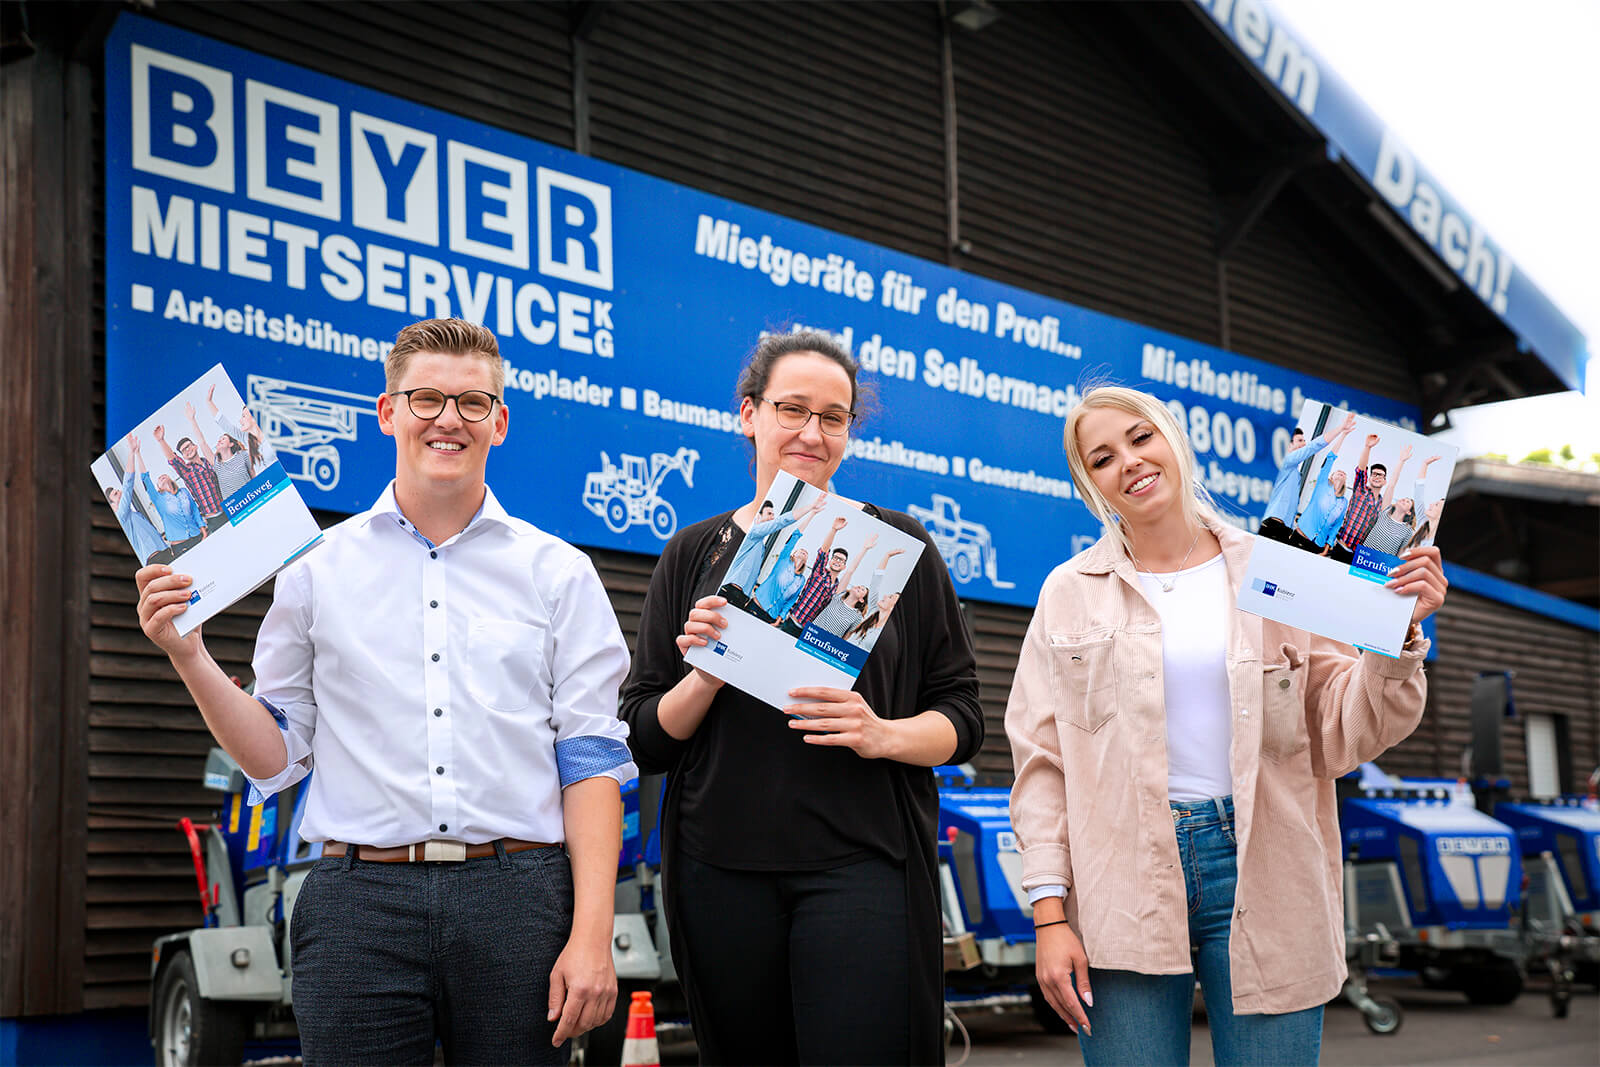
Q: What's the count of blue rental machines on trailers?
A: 5